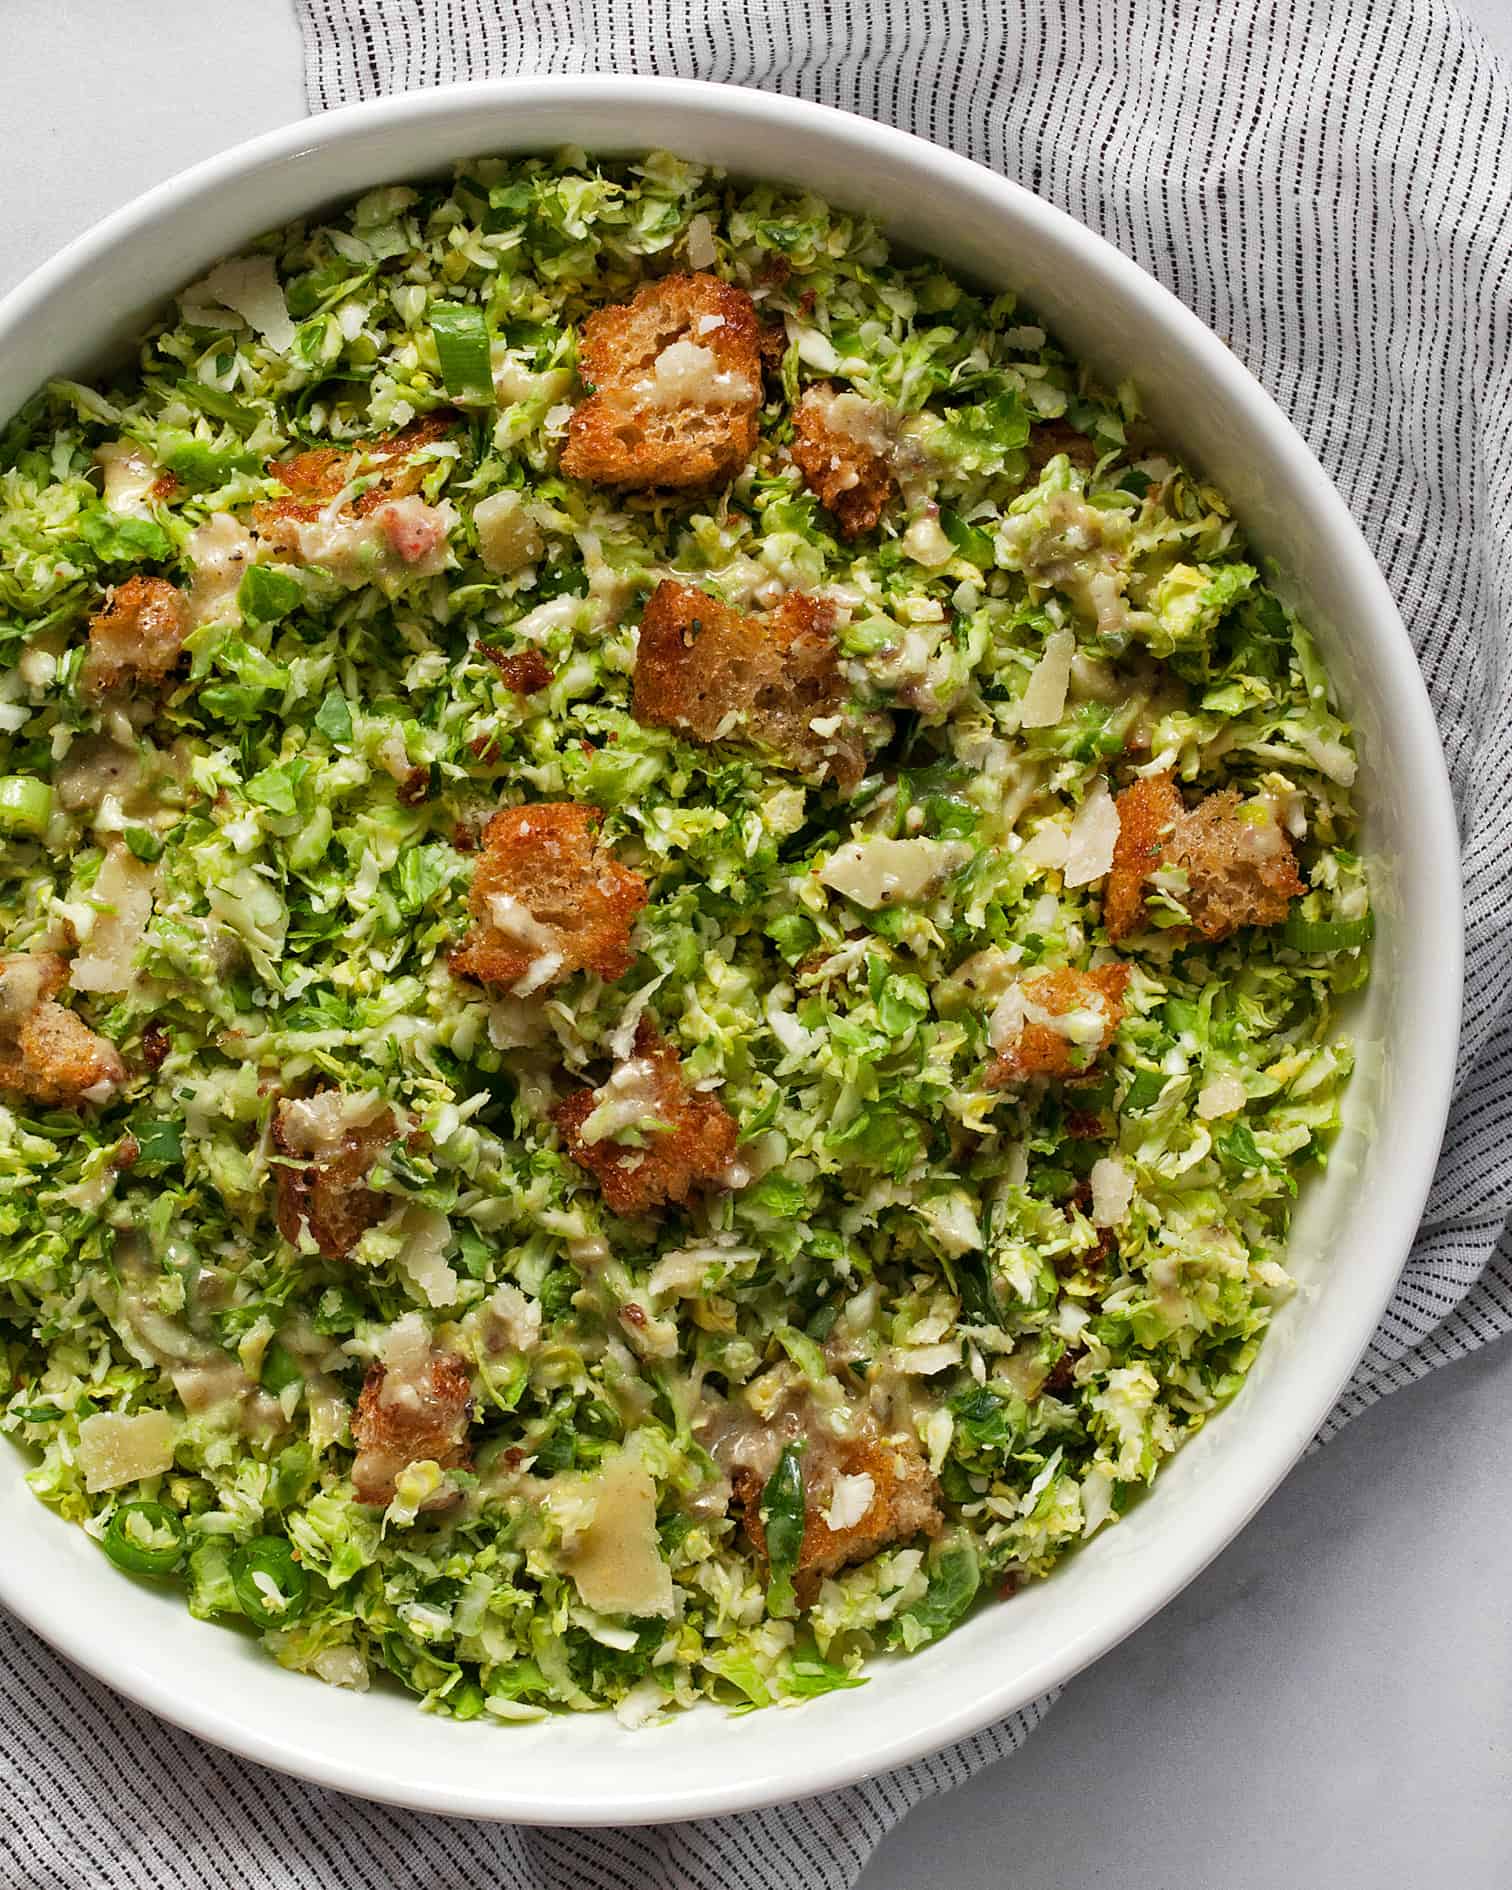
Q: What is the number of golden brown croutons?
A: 13